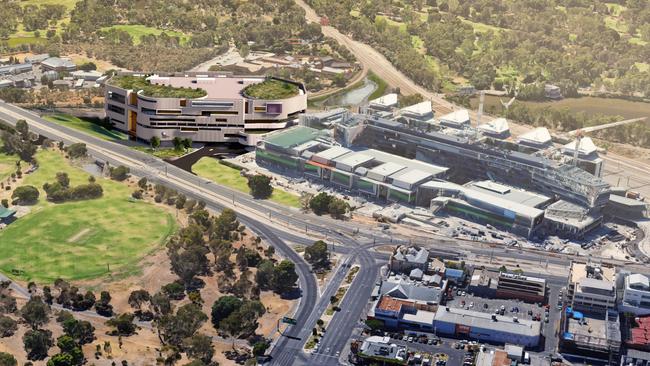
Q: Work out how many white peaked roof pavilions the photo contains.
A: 6